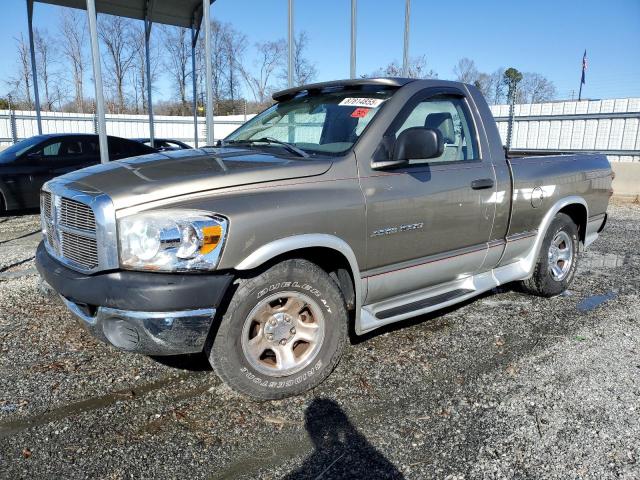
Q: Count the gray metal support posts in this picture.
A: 8